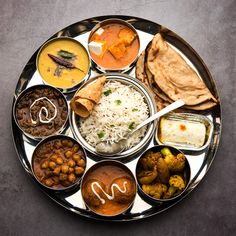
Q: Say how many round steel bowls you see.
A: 7